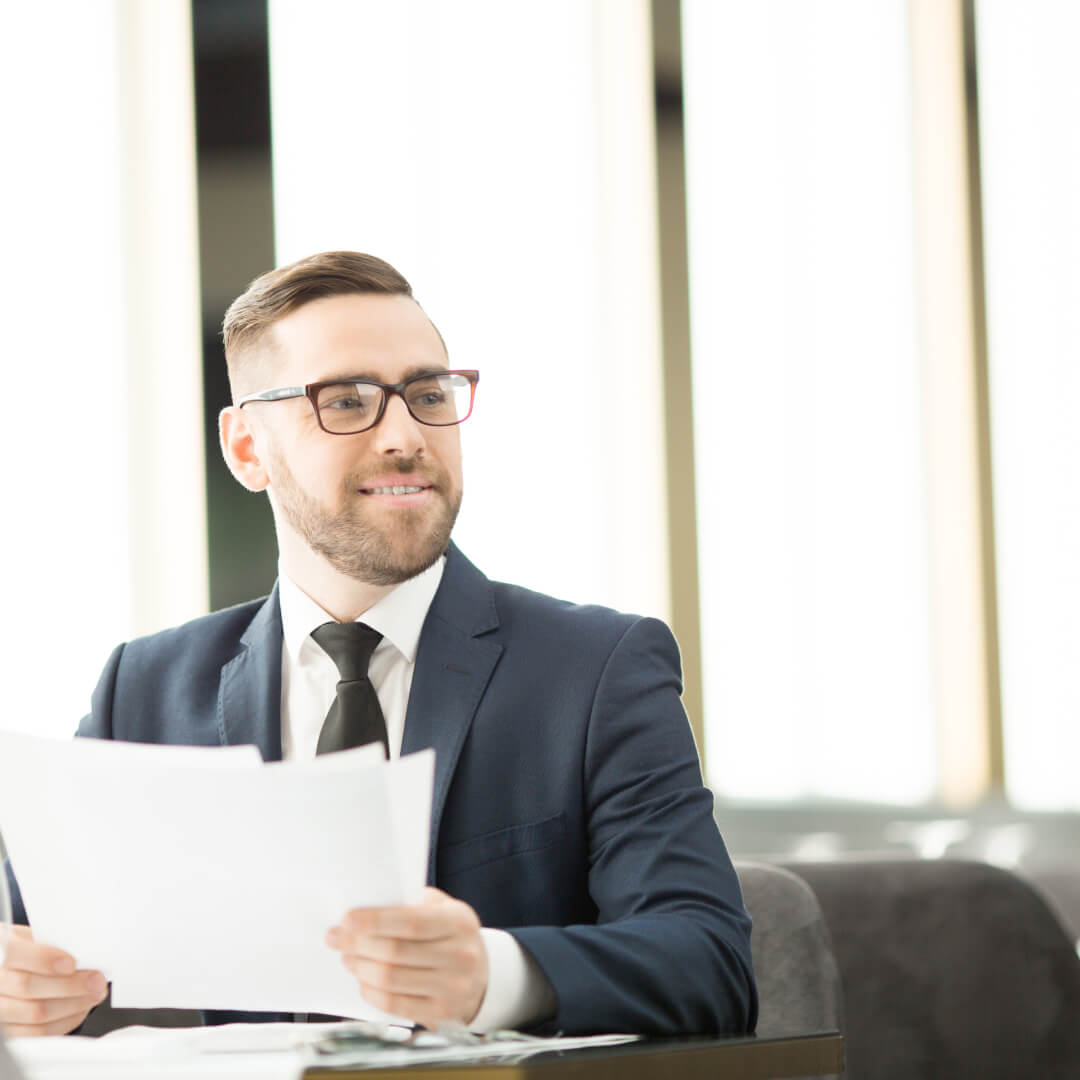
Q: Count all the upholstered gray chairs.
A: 2